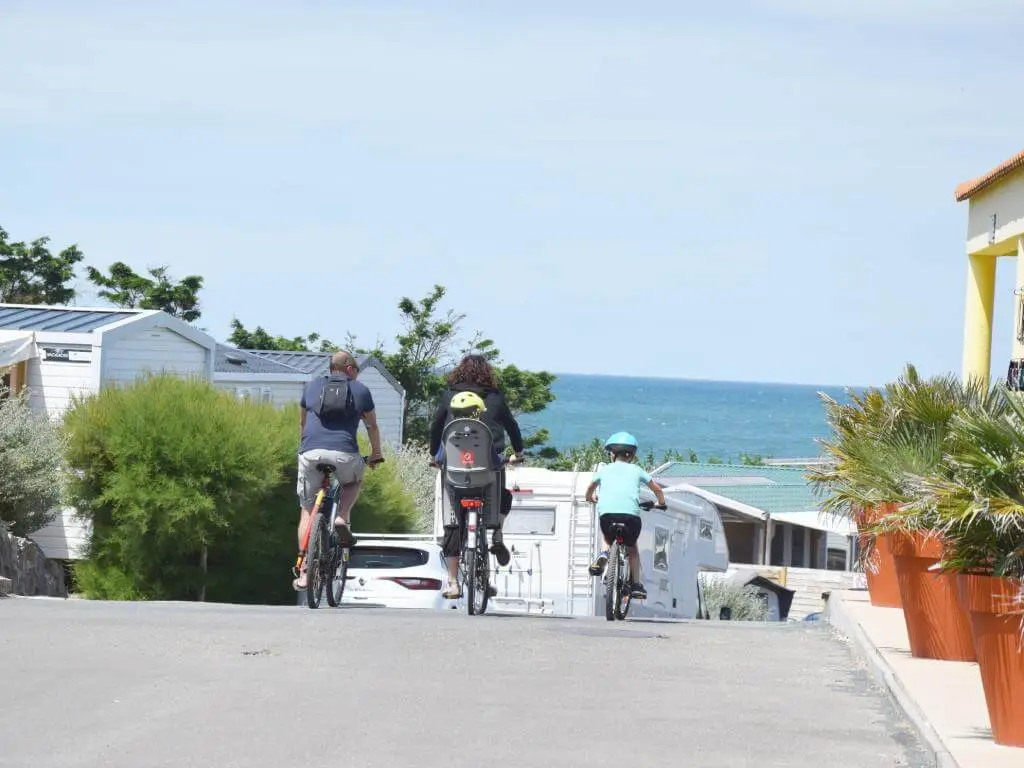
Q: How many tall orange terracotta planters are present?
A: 3